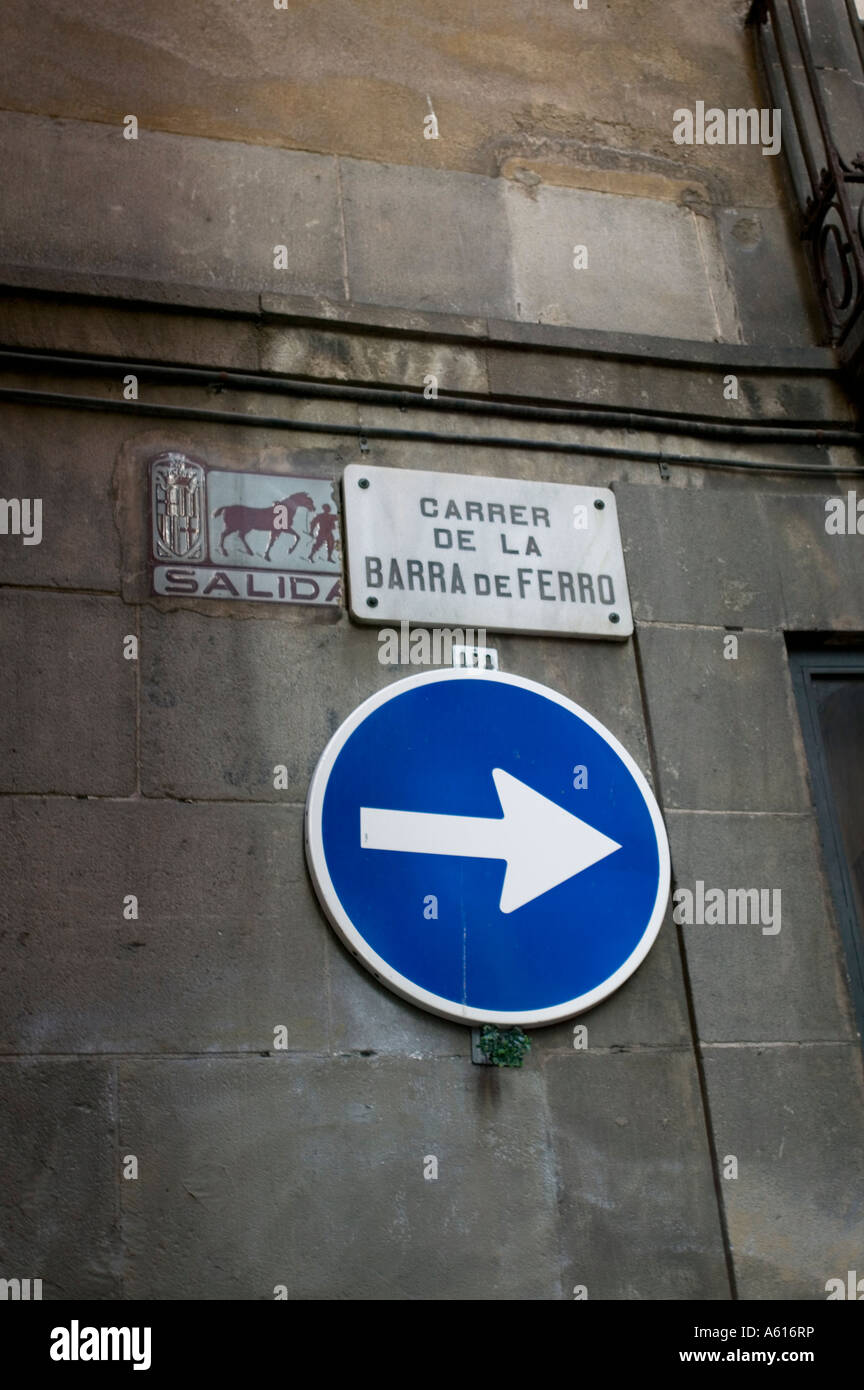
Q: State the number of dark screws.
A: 4